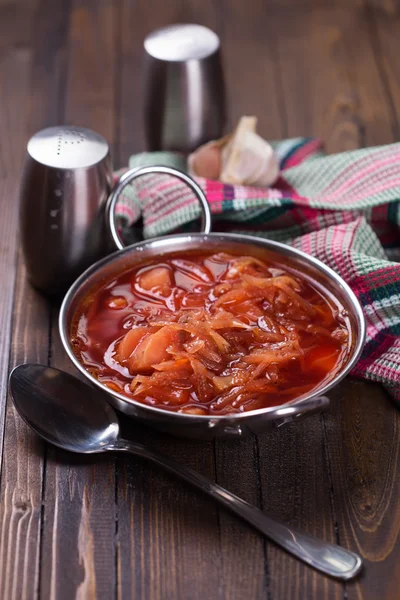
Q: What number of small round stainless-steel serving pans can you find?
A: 1